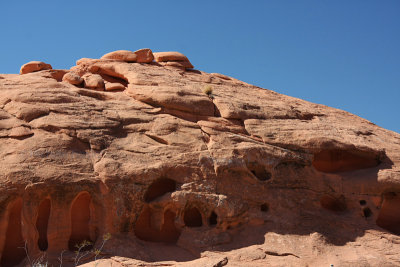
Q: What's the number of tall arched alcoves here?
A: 3